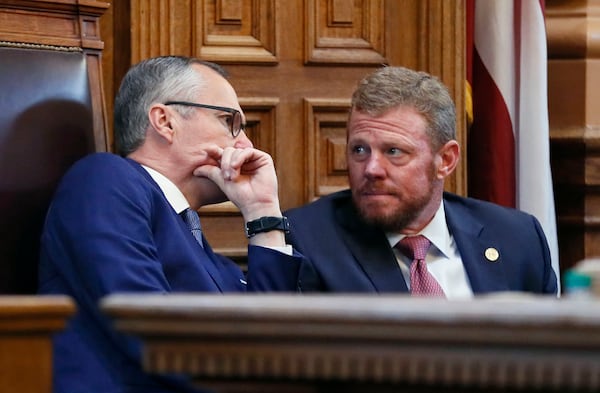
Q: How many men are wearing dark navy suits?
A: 2